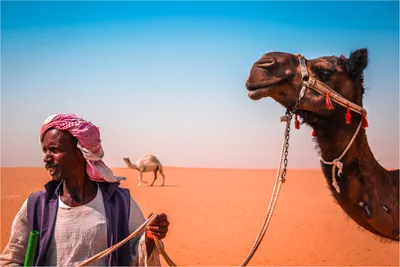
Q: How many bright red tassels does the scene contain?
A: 5